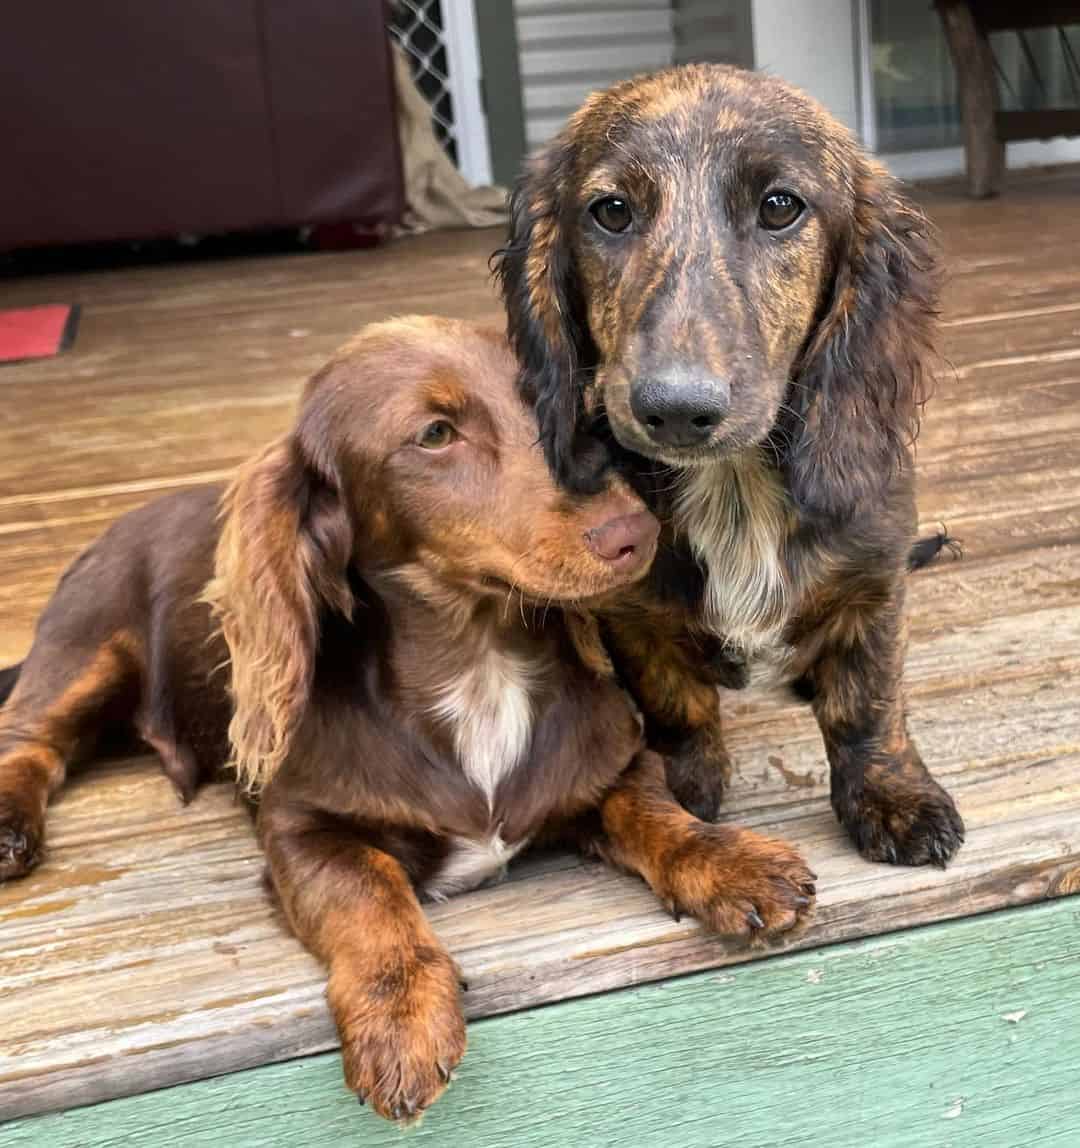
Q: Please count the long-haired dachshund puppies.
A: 2